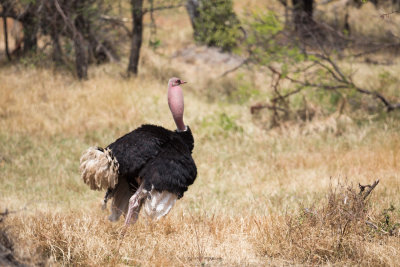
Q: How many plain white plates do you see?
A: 0